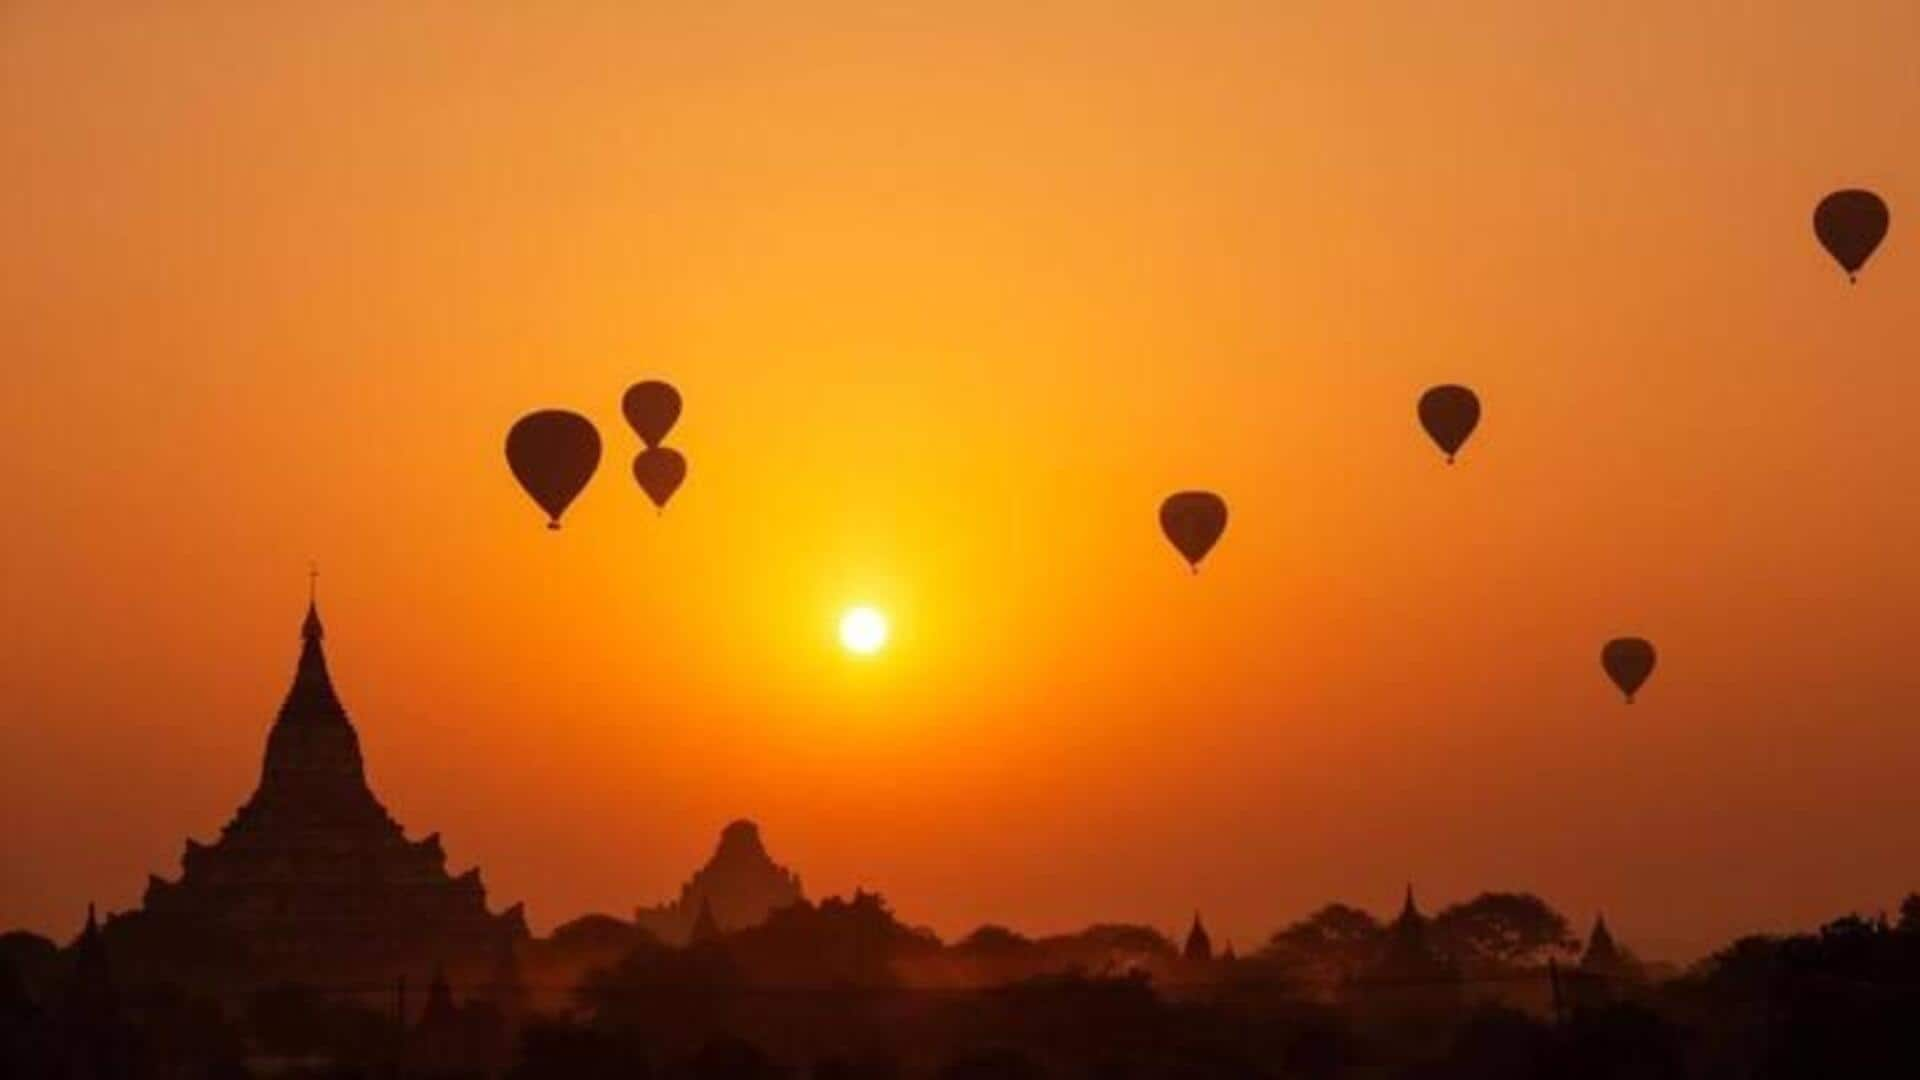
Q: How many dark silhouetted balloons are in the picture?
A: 7